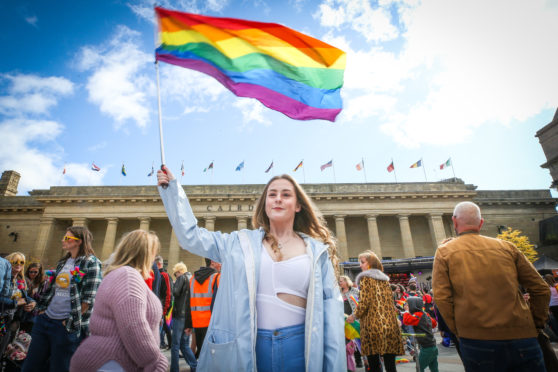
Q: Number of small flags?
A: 14